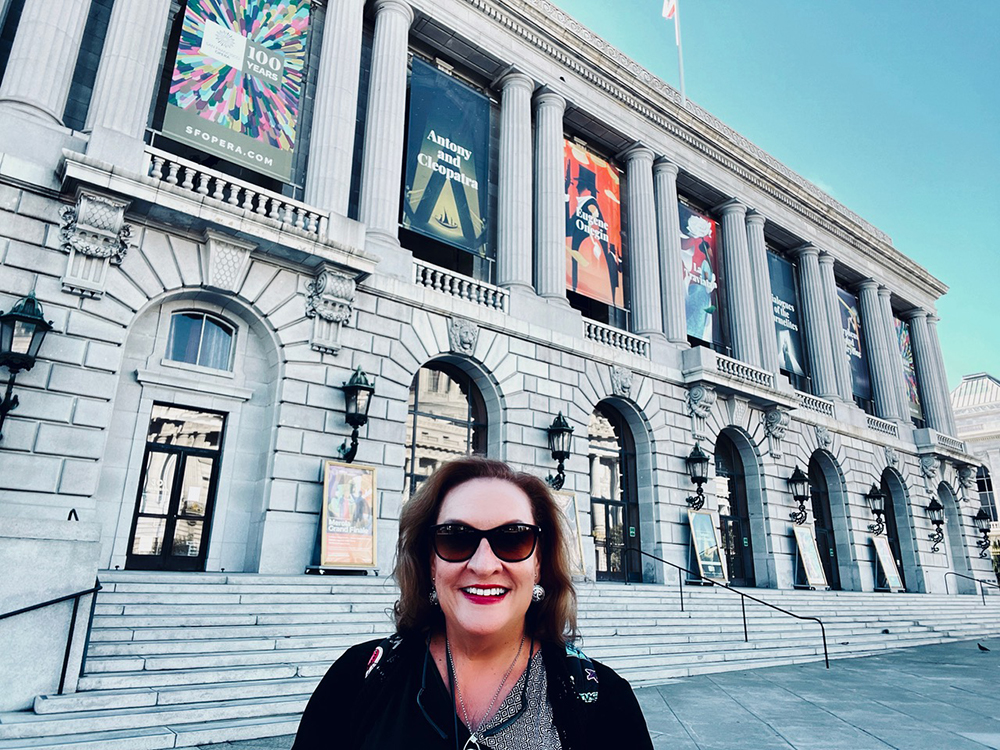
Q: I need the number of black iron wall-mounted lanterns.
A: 8